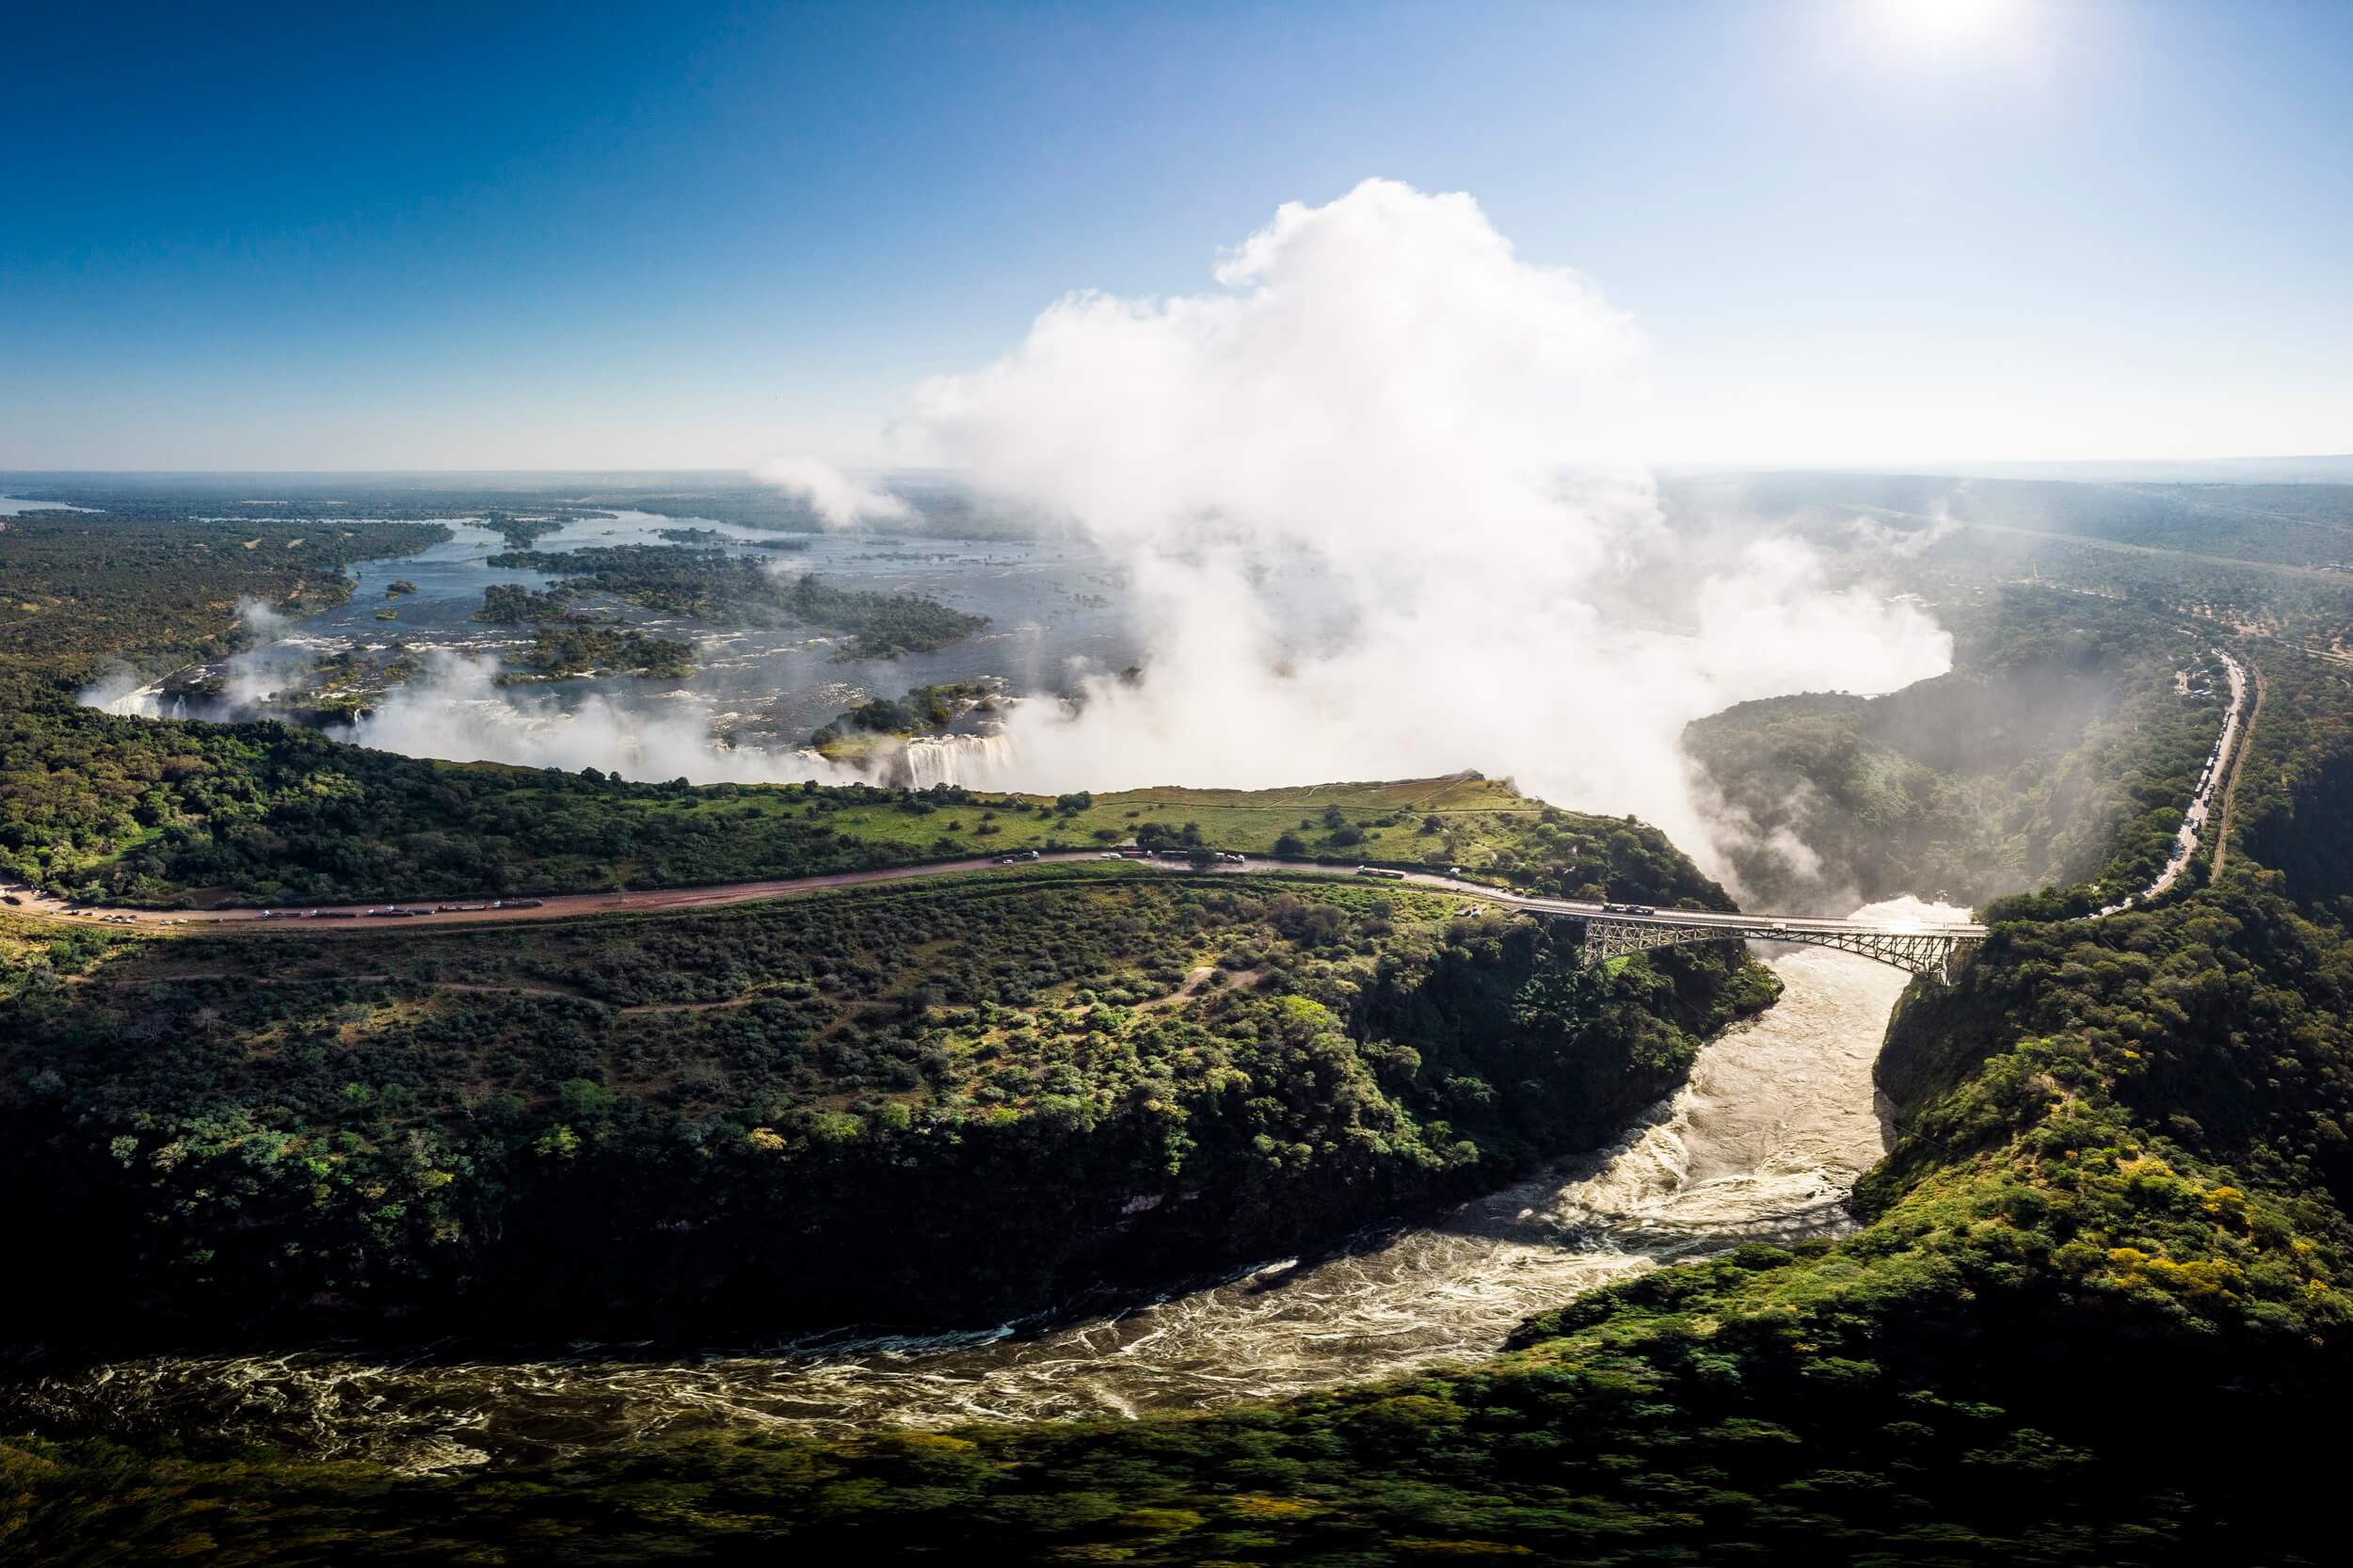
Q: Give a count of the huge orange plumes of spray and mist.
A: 0